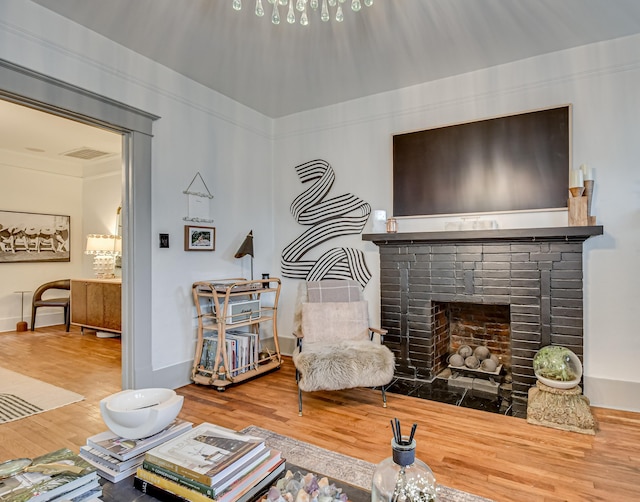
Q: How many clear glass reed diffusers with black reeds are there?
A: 1